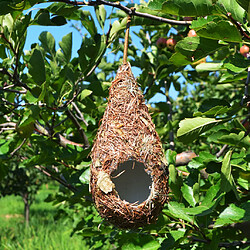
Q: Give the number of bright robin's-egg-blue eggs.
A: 0